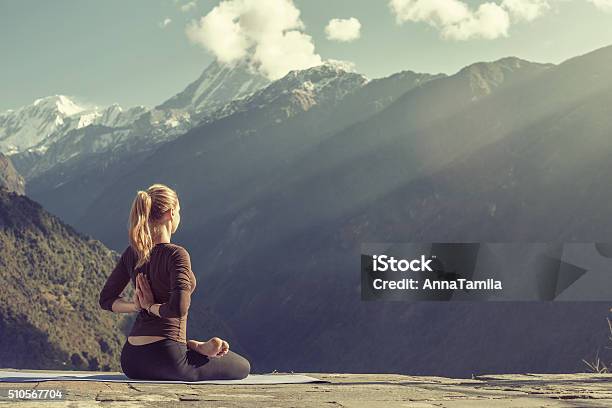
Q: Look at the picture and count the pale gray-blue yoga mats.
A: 1